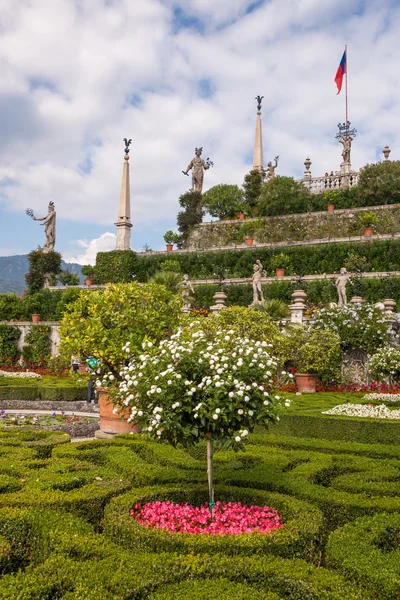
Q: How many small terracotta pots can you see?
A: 8